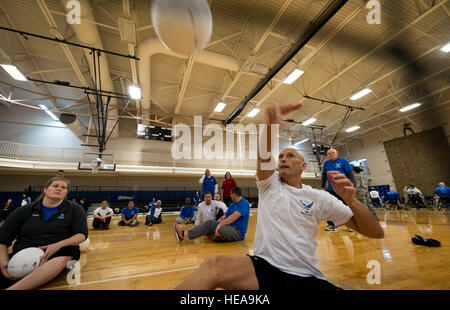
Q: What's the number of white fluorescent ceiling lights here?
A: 12